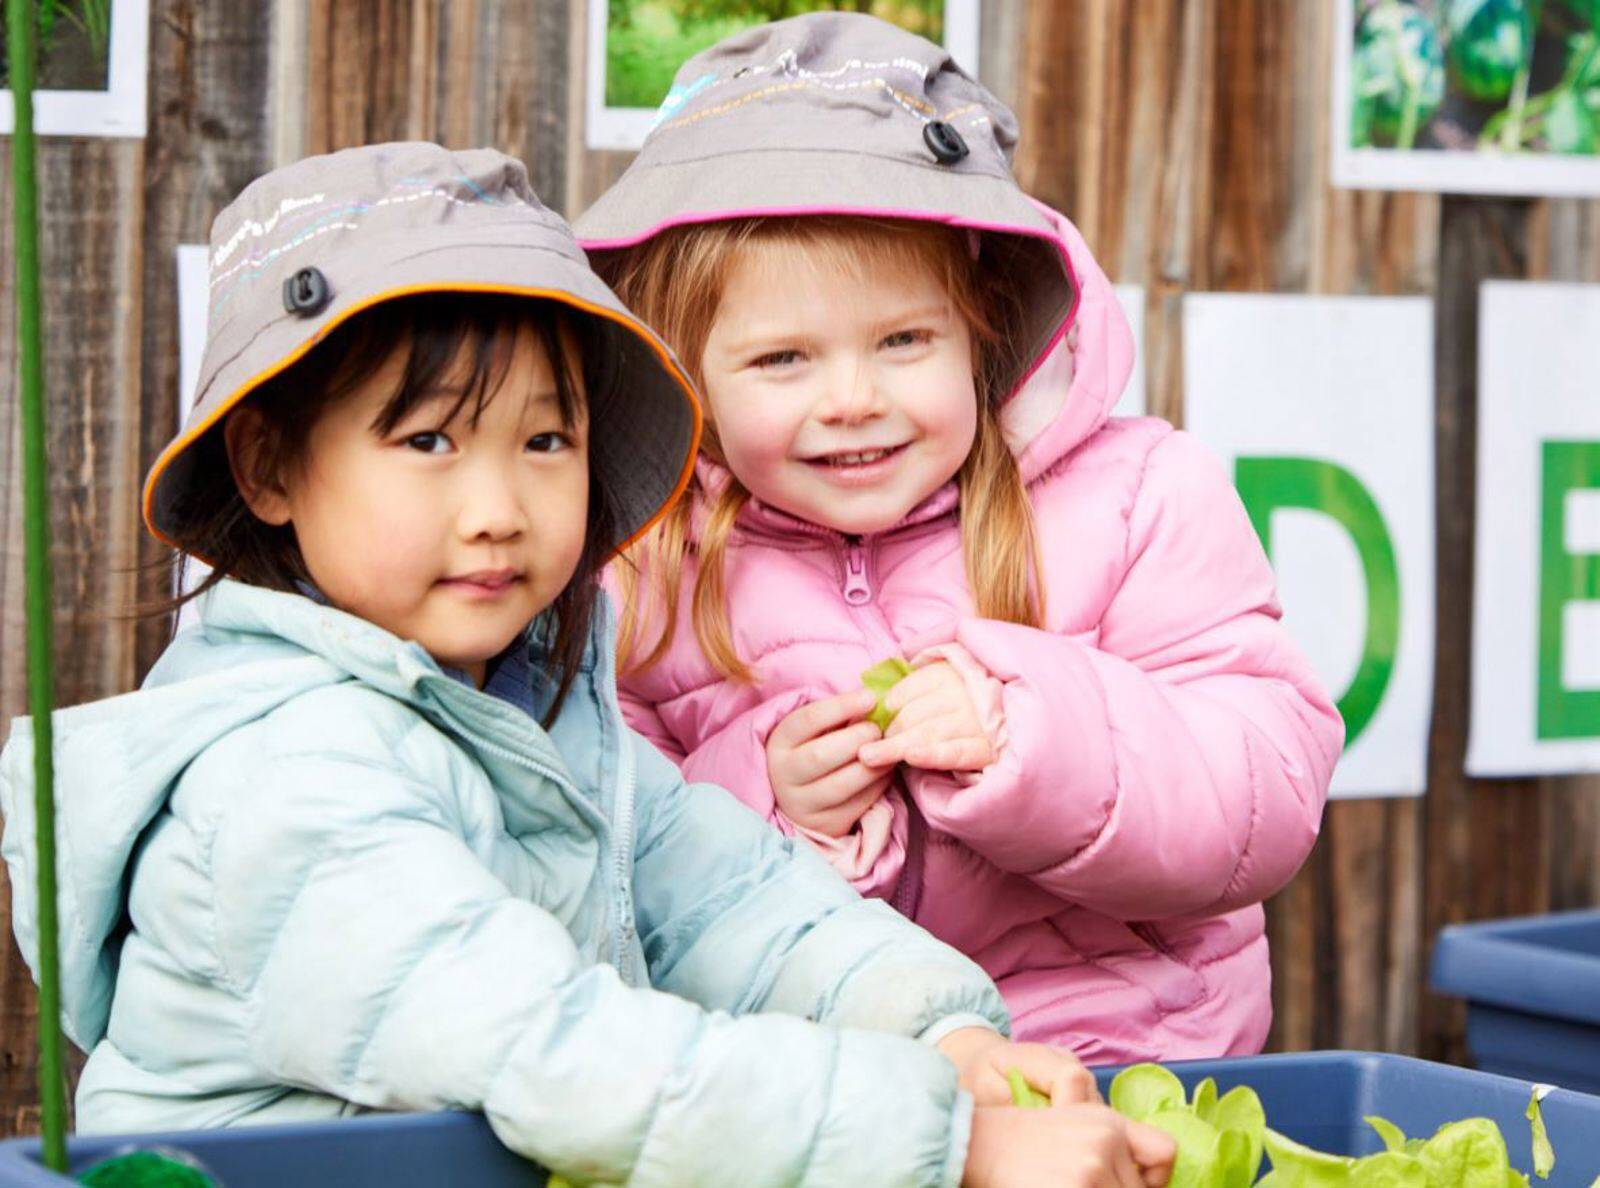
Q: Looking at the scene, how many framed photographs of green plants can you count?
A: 3